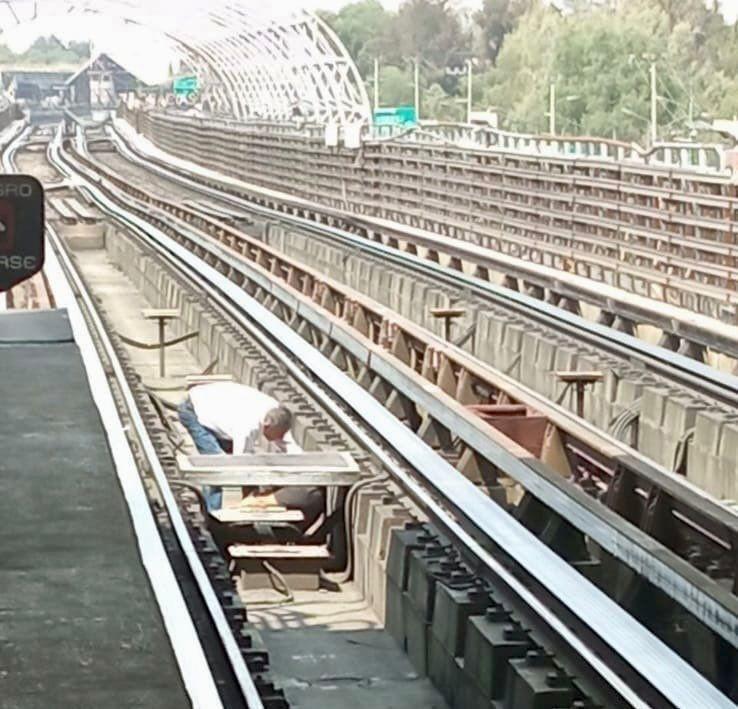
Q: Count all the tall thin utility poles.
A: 5